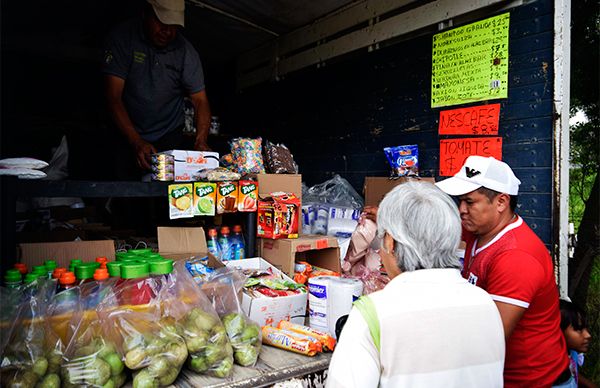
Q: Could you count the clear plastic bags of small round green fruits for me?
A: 5